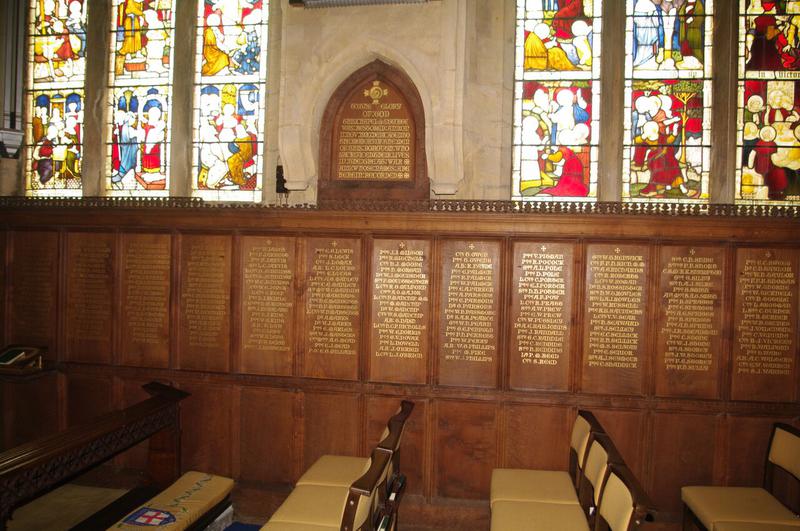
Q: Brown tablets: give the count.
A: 13